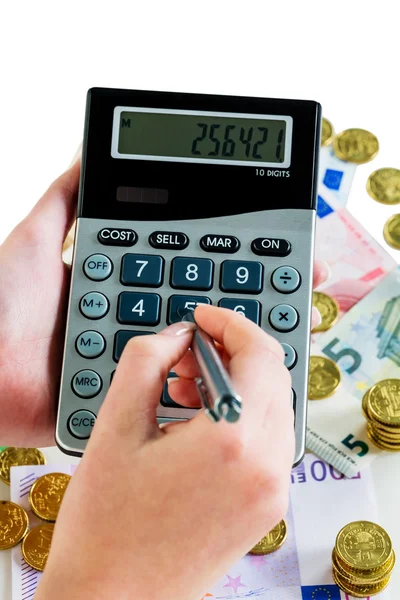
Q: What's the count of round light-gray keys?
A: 8